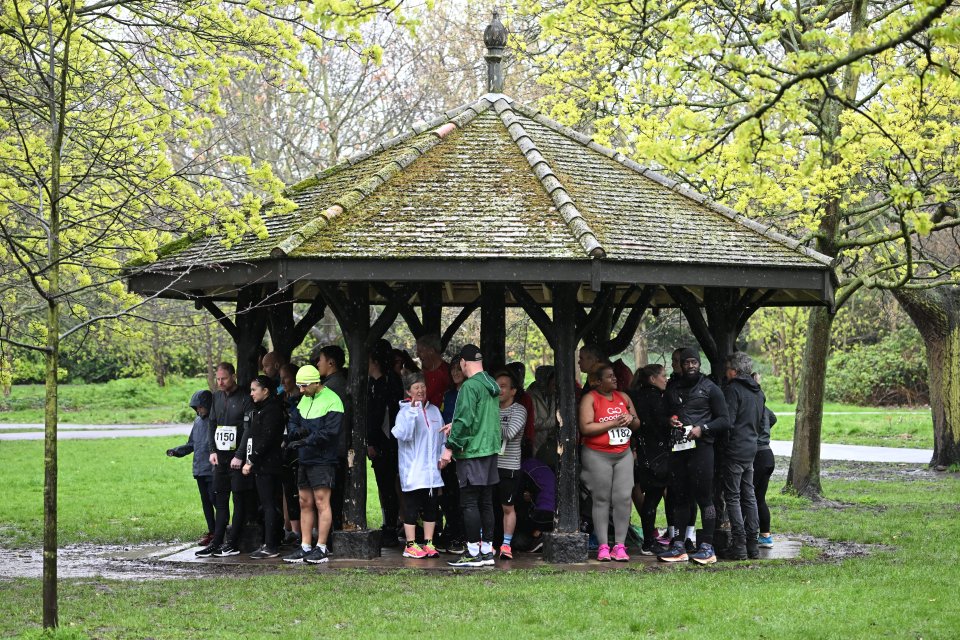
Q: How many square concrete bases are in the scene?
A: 2